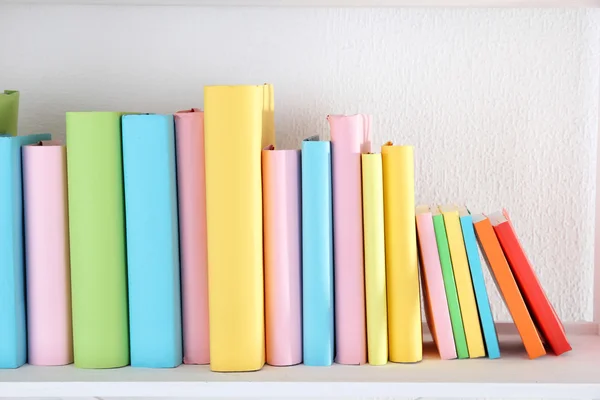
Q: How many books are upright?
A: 12